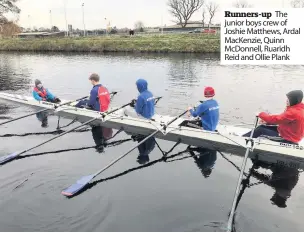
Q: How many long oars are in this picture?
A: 4